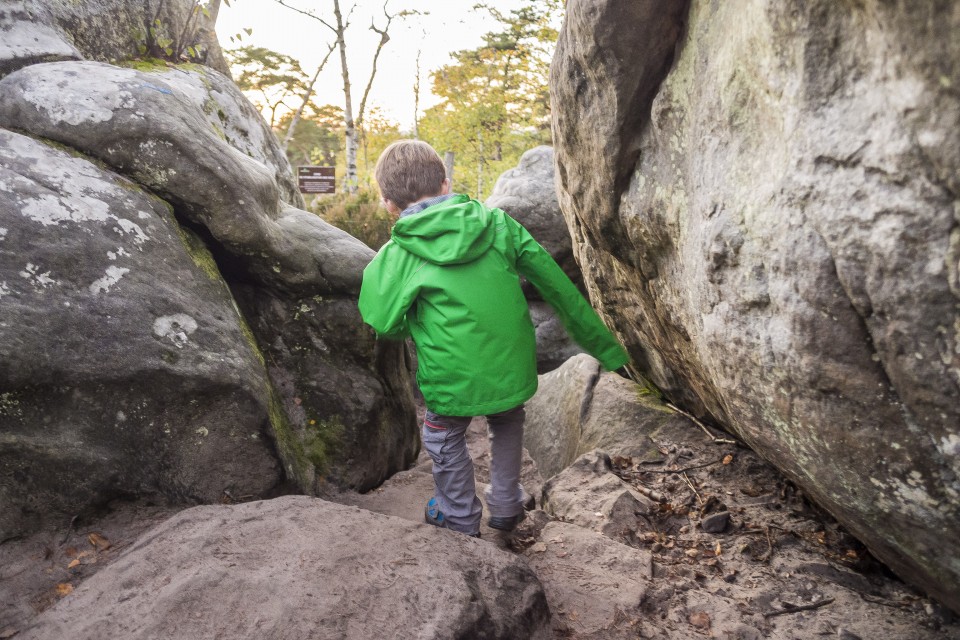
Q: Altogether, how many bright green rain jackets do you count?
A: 1